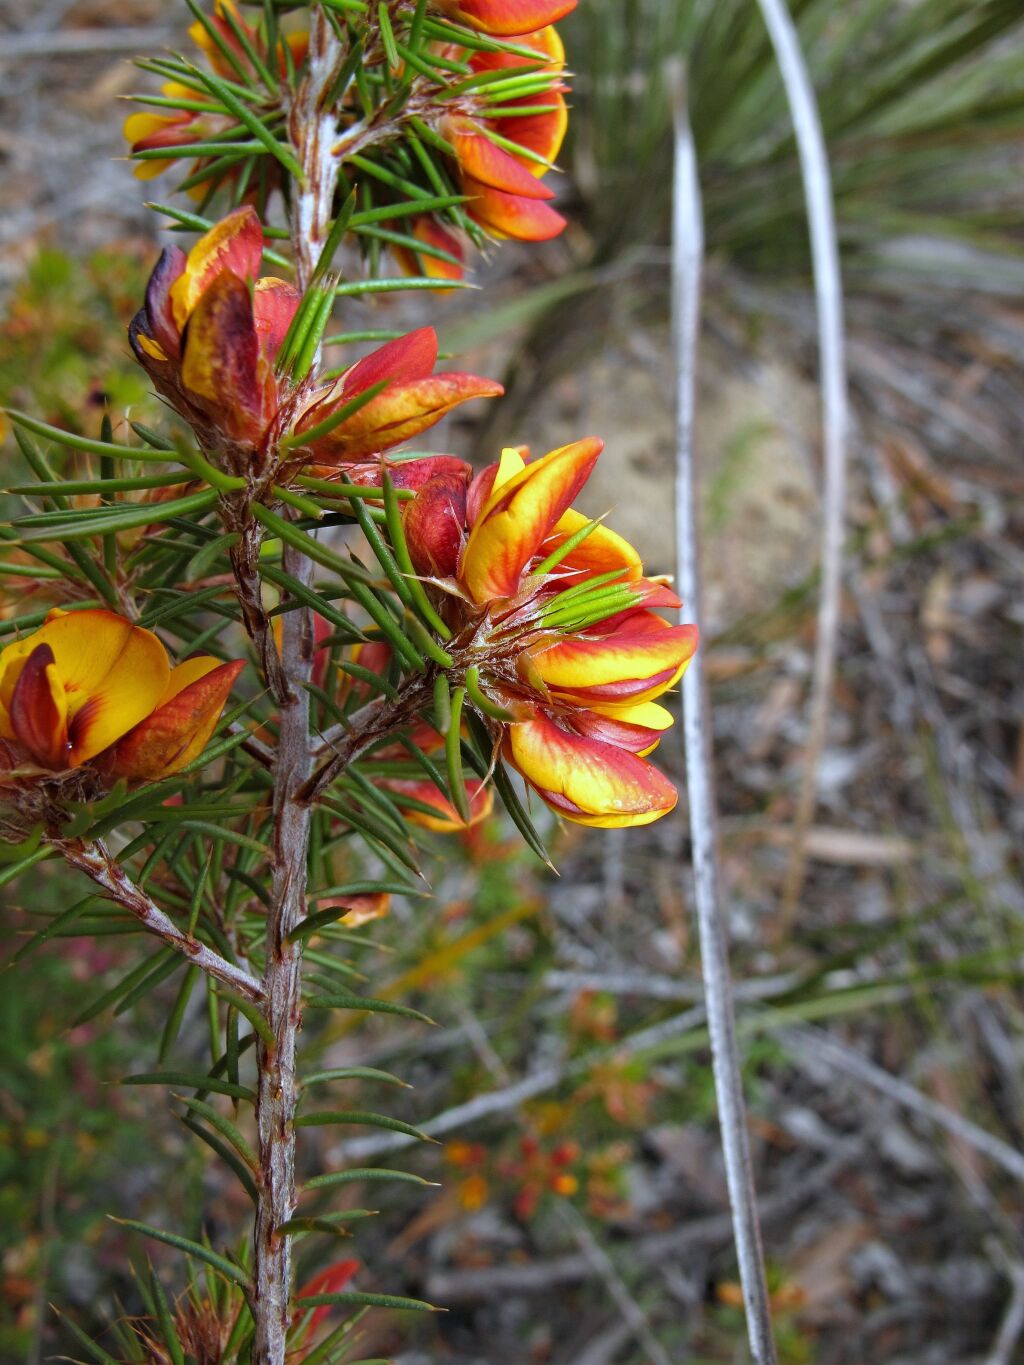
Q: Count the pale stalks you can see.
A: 2